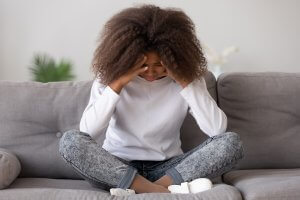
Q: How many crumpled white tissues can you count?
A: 0